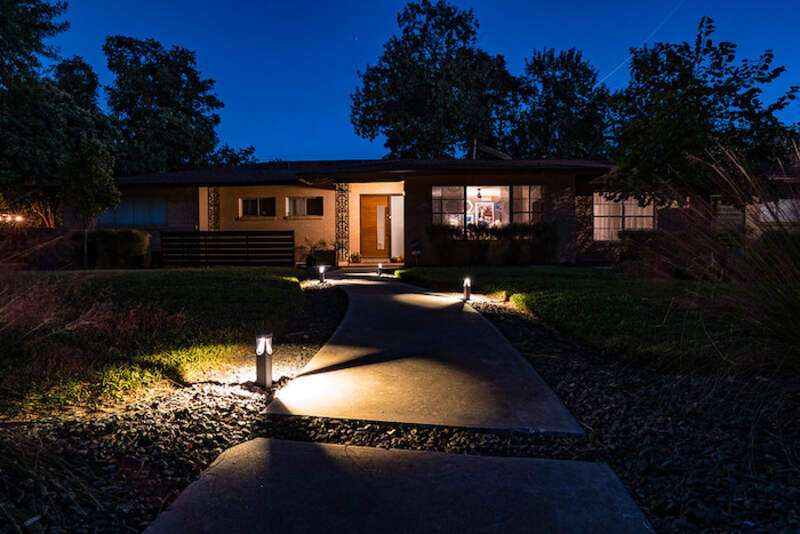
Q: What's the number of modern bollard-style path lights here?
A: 4